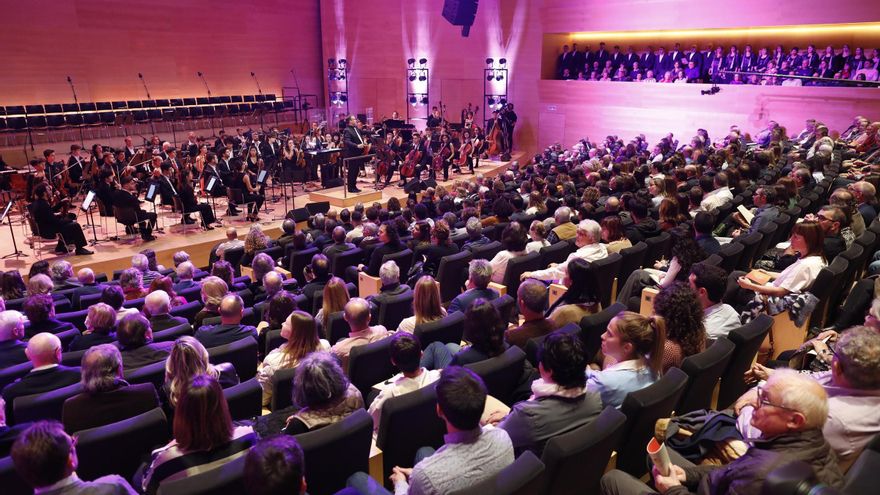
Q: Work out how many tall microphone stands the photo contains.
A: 5